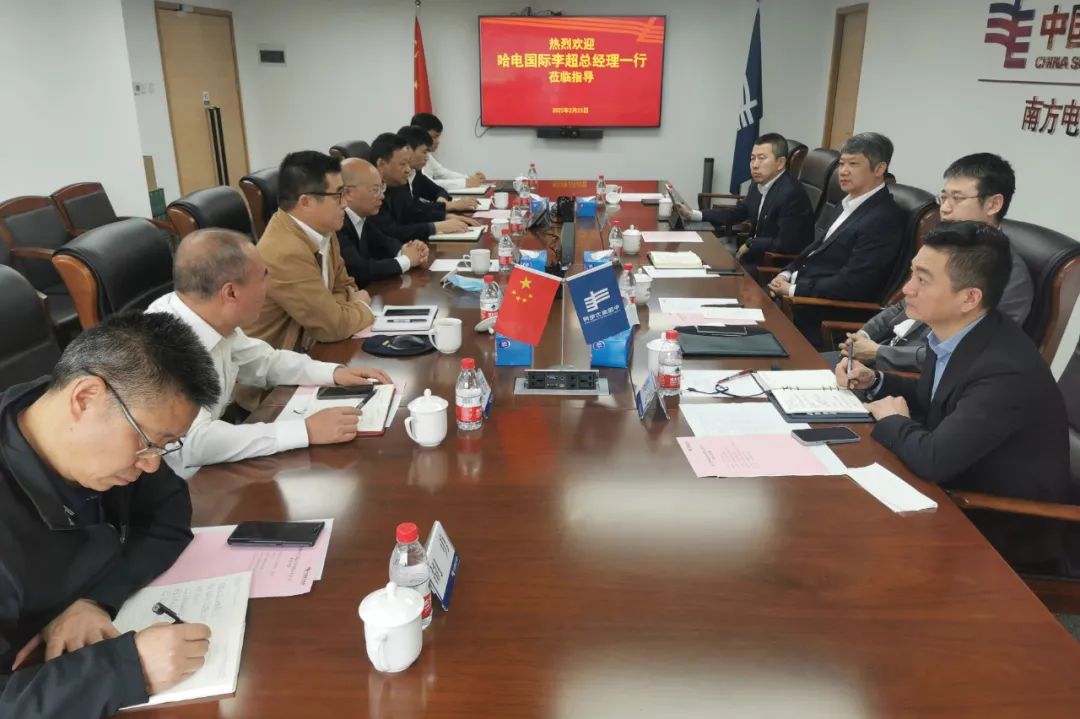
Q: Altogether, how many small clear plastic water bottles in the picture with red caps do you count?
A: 11